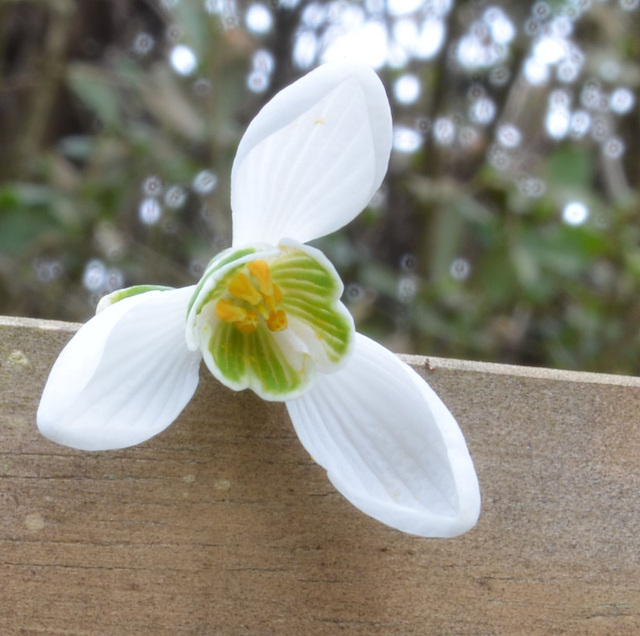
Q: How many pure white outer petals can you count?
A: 3